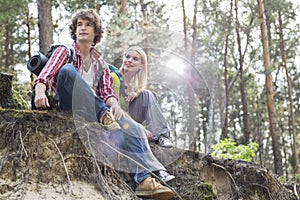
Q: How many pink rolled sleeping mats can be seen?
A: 0